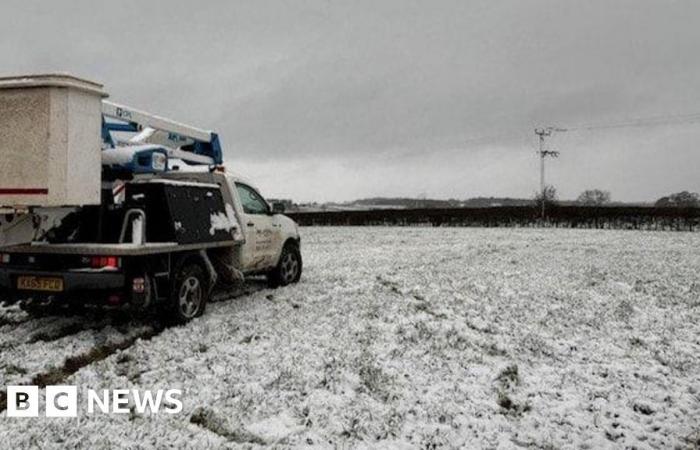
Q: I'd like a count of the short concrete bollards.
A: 0